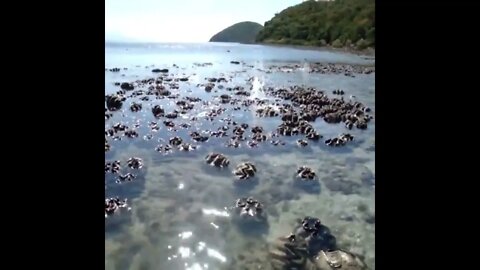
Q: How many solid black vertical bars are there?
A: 2